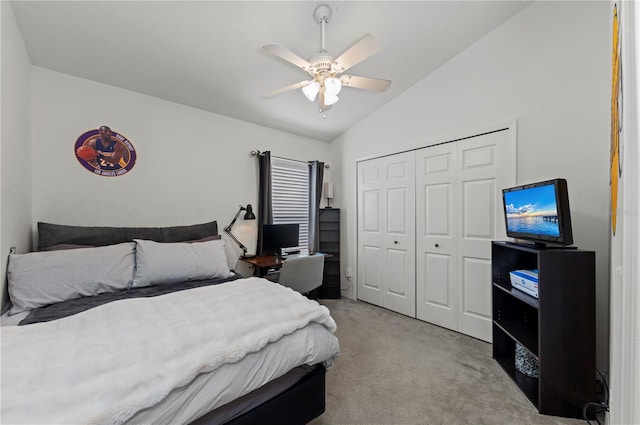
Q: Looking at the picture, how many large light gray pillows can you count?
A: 2